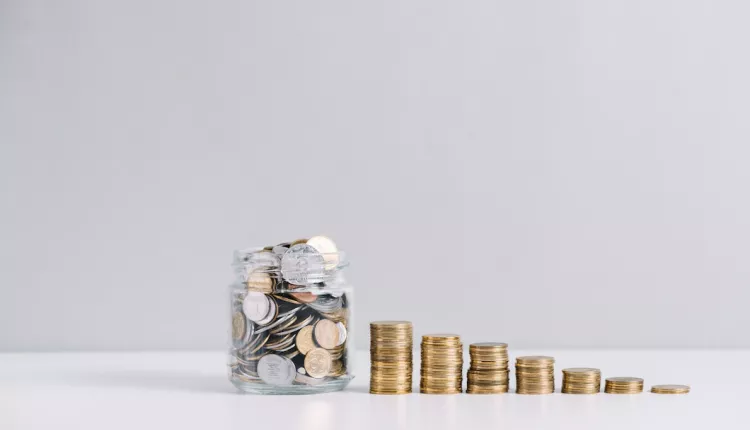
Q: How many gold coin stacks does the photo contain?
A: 7